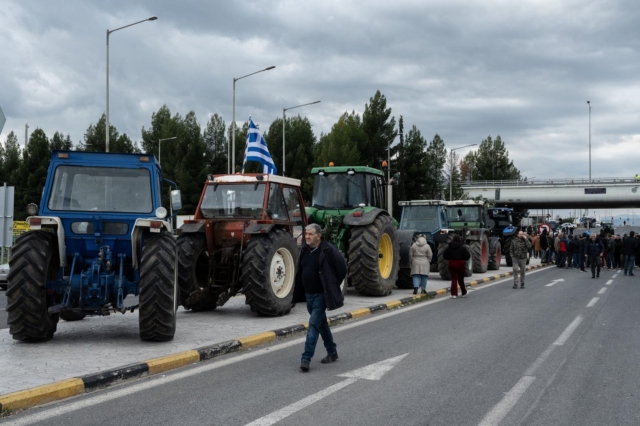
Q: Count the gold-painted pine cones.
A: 0